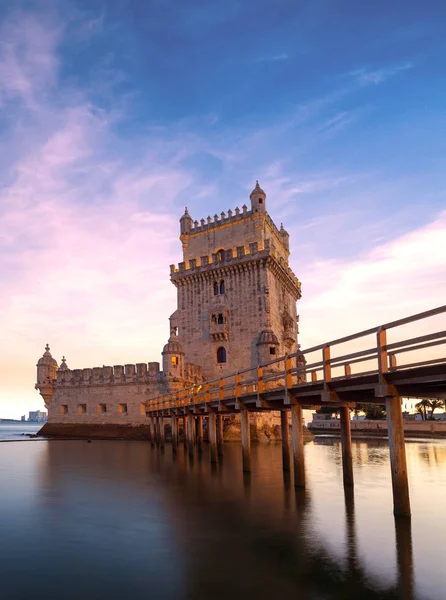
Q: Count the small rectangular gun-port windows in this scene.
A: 5